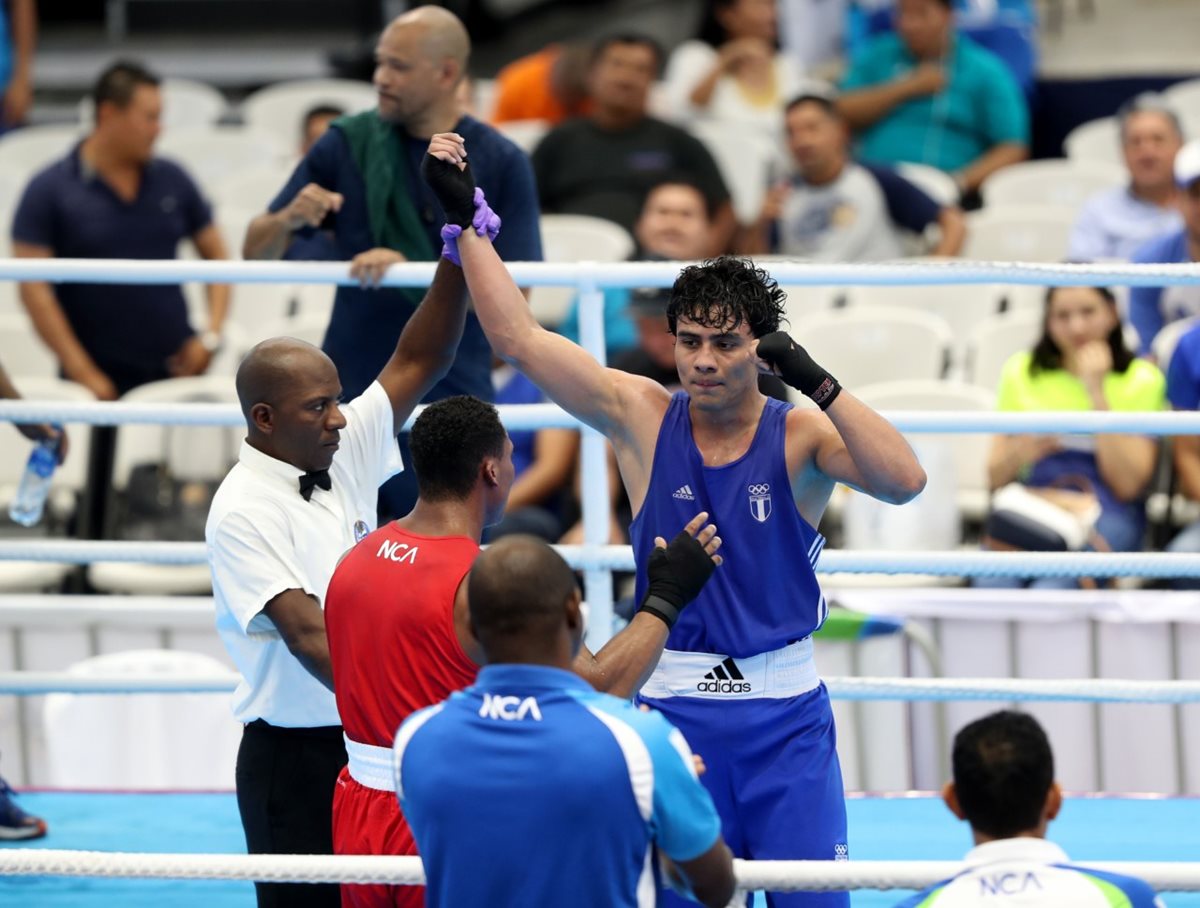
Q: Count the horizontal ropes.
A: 5